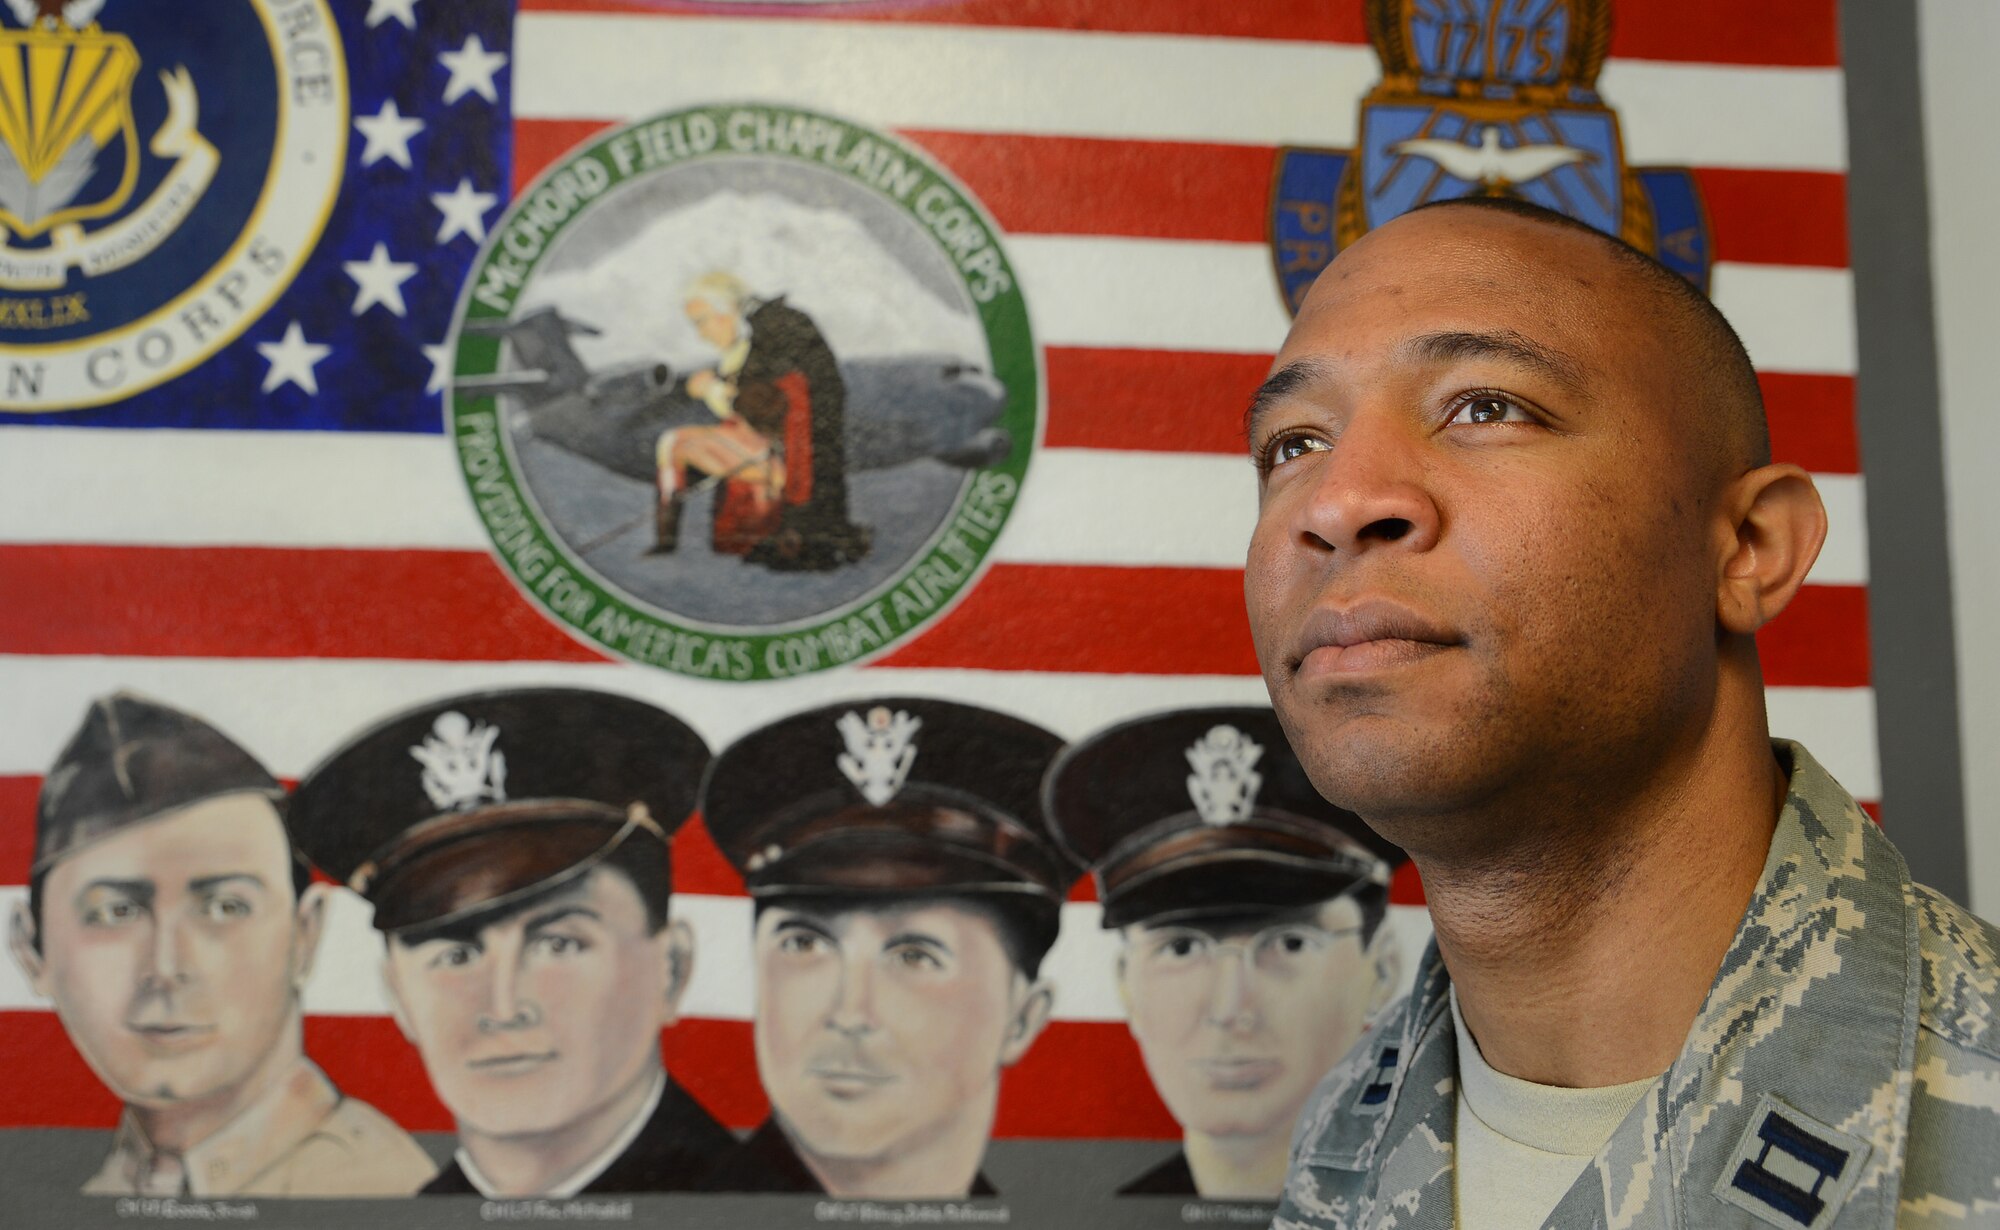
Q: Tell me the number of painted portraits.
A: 4